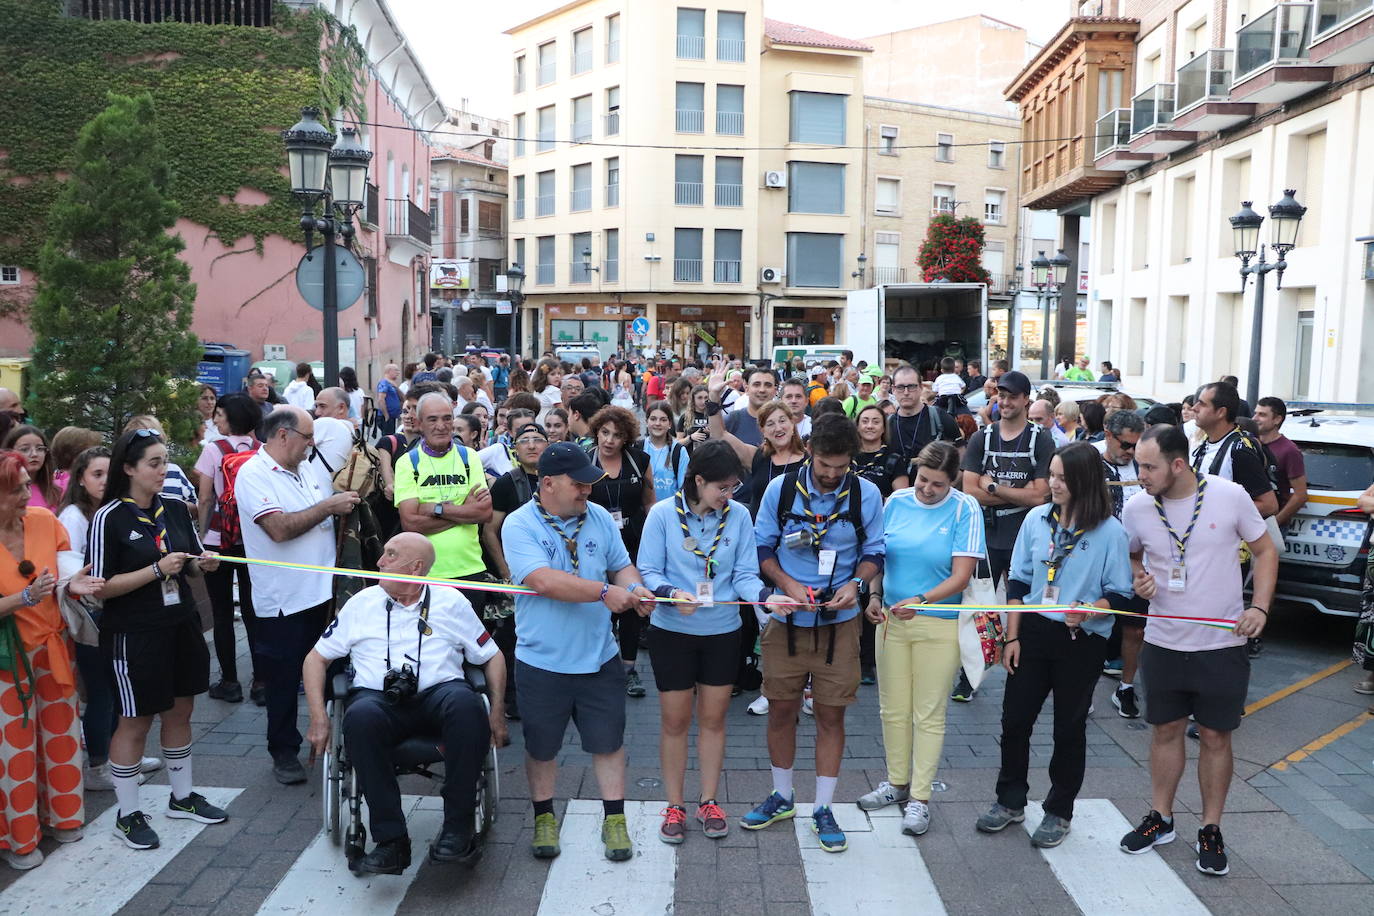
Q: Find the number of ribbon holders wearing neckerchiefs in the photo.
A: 6